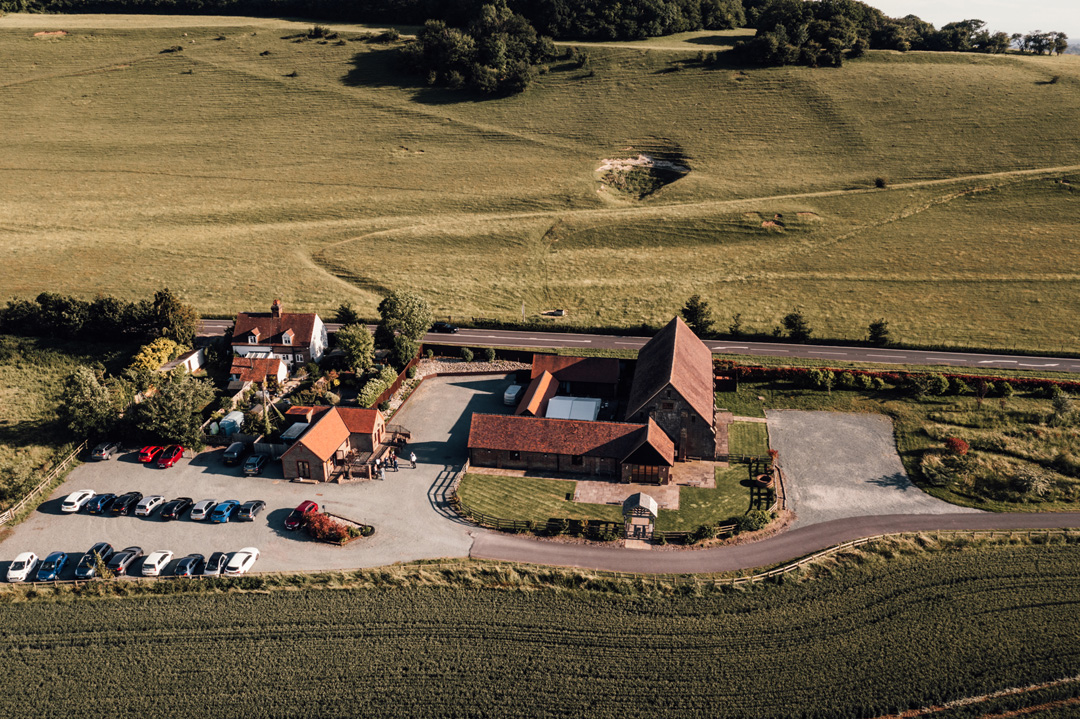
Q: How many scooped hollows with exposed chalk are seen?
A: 1